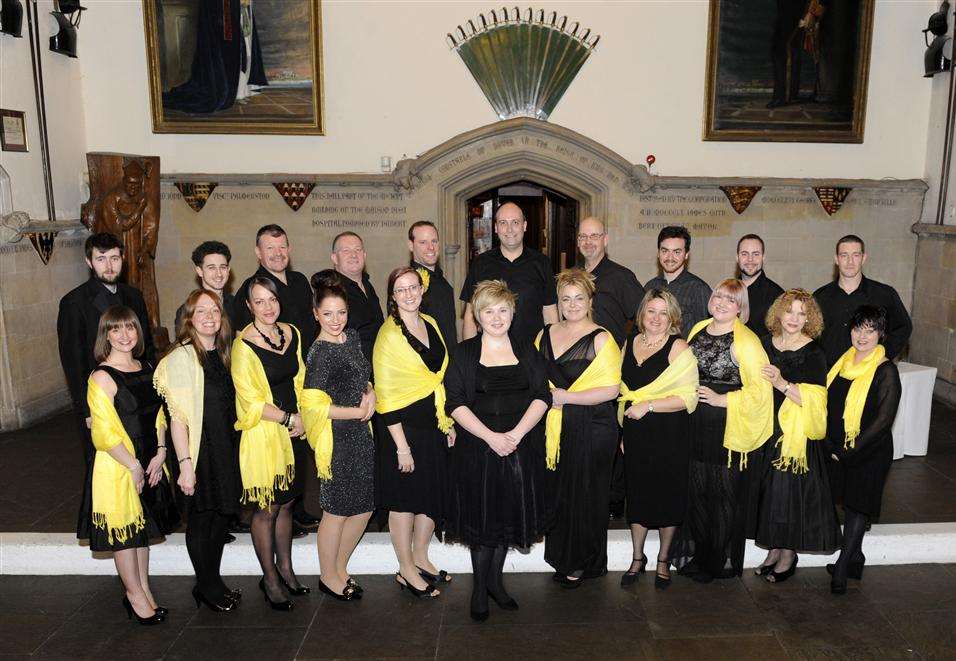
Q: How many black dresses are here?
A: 11